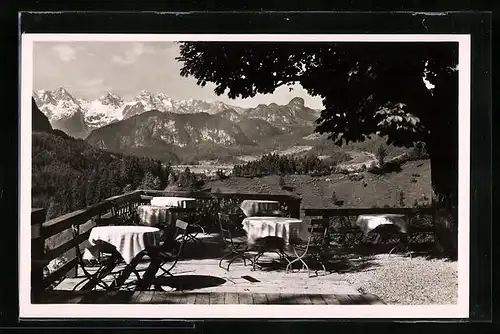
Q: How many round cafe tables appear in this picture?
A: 6